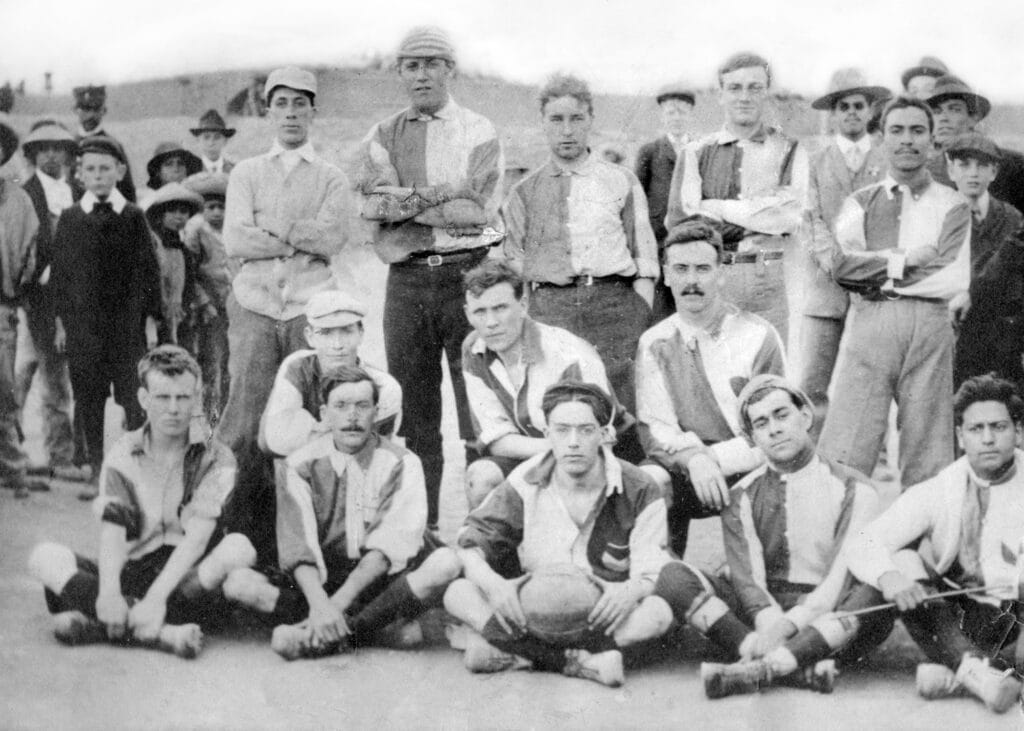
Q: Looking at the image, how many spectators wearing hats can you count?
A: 13